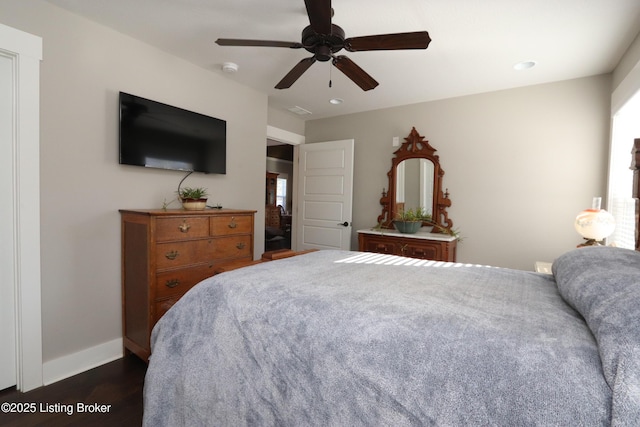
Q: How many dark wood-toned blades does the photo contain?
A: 5